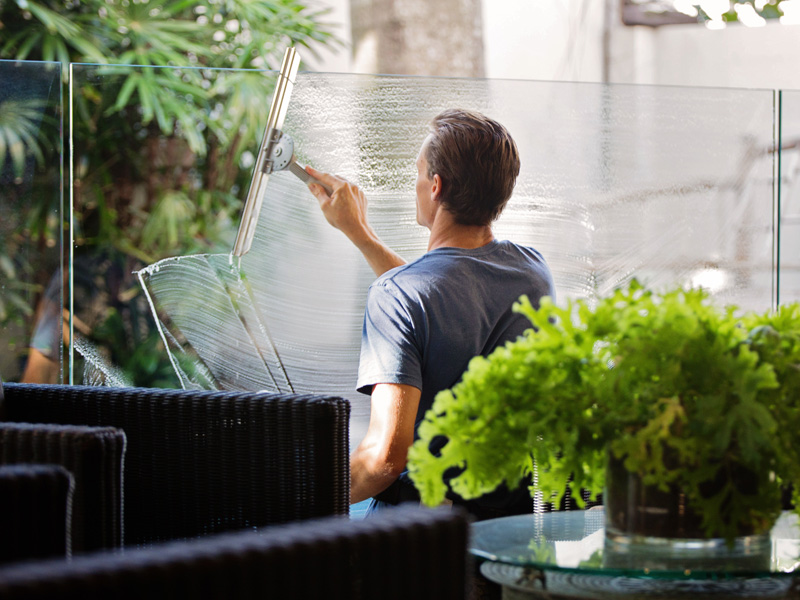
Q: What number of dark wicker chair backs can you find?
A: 4